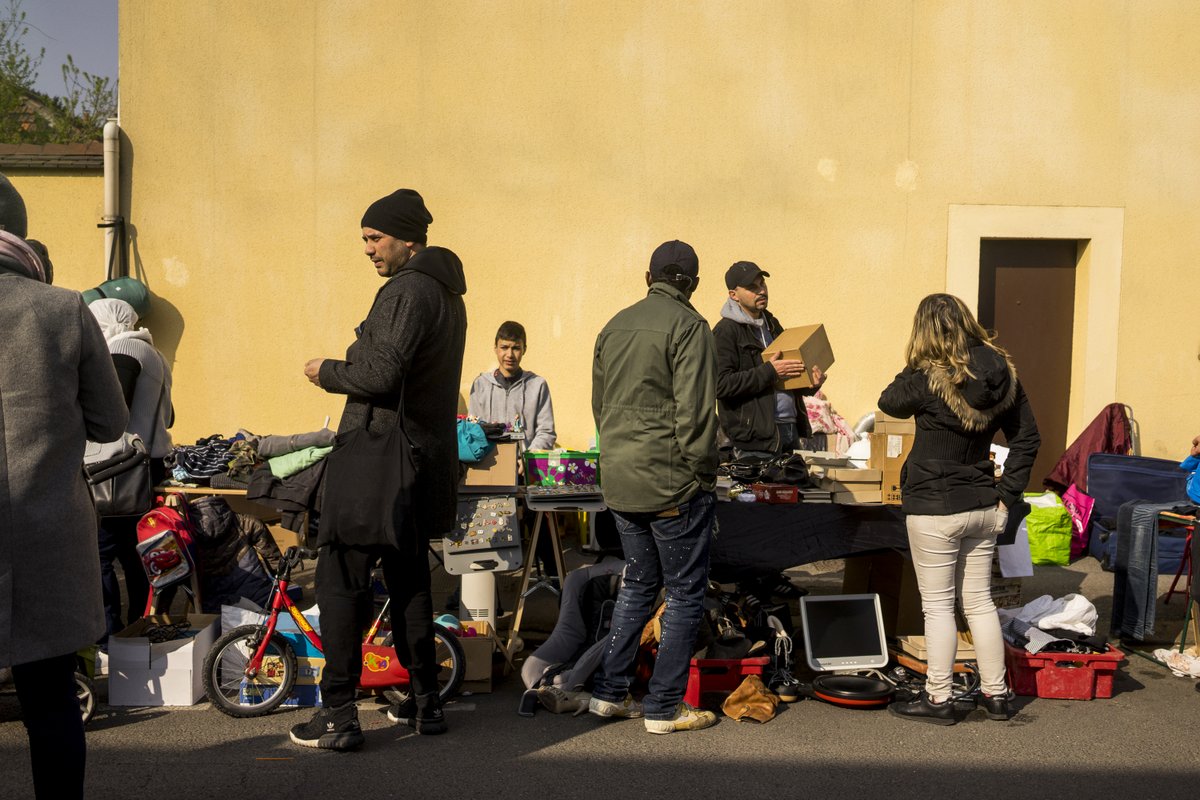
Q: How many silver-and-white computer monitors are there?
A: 1